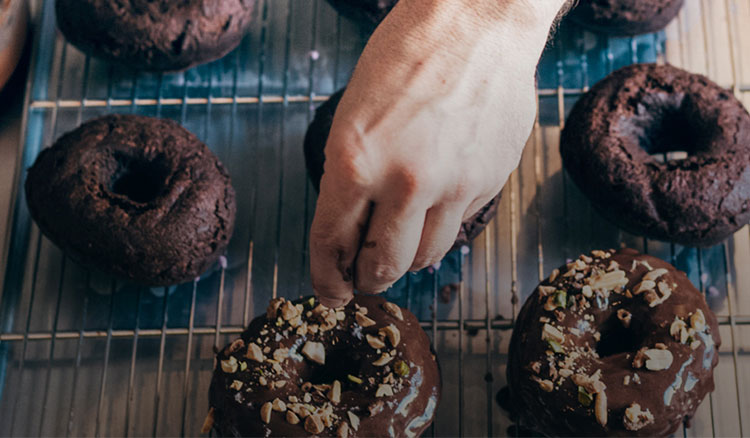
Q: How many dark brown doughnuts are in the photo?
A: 8